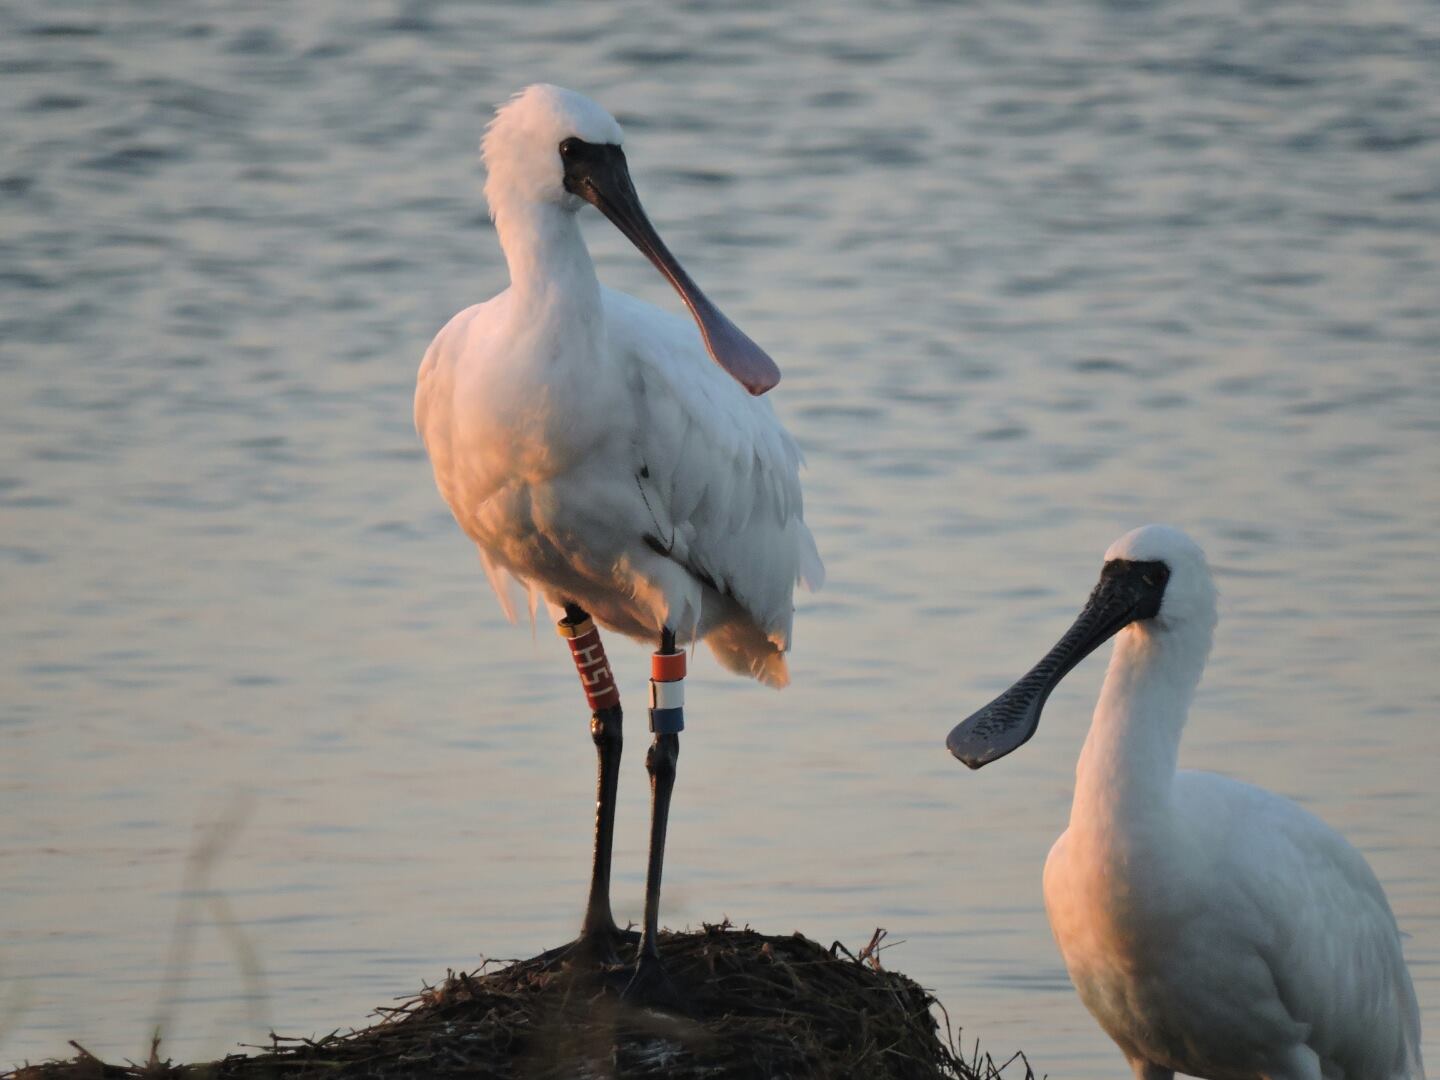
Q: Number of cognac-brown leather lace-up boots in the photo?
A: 0